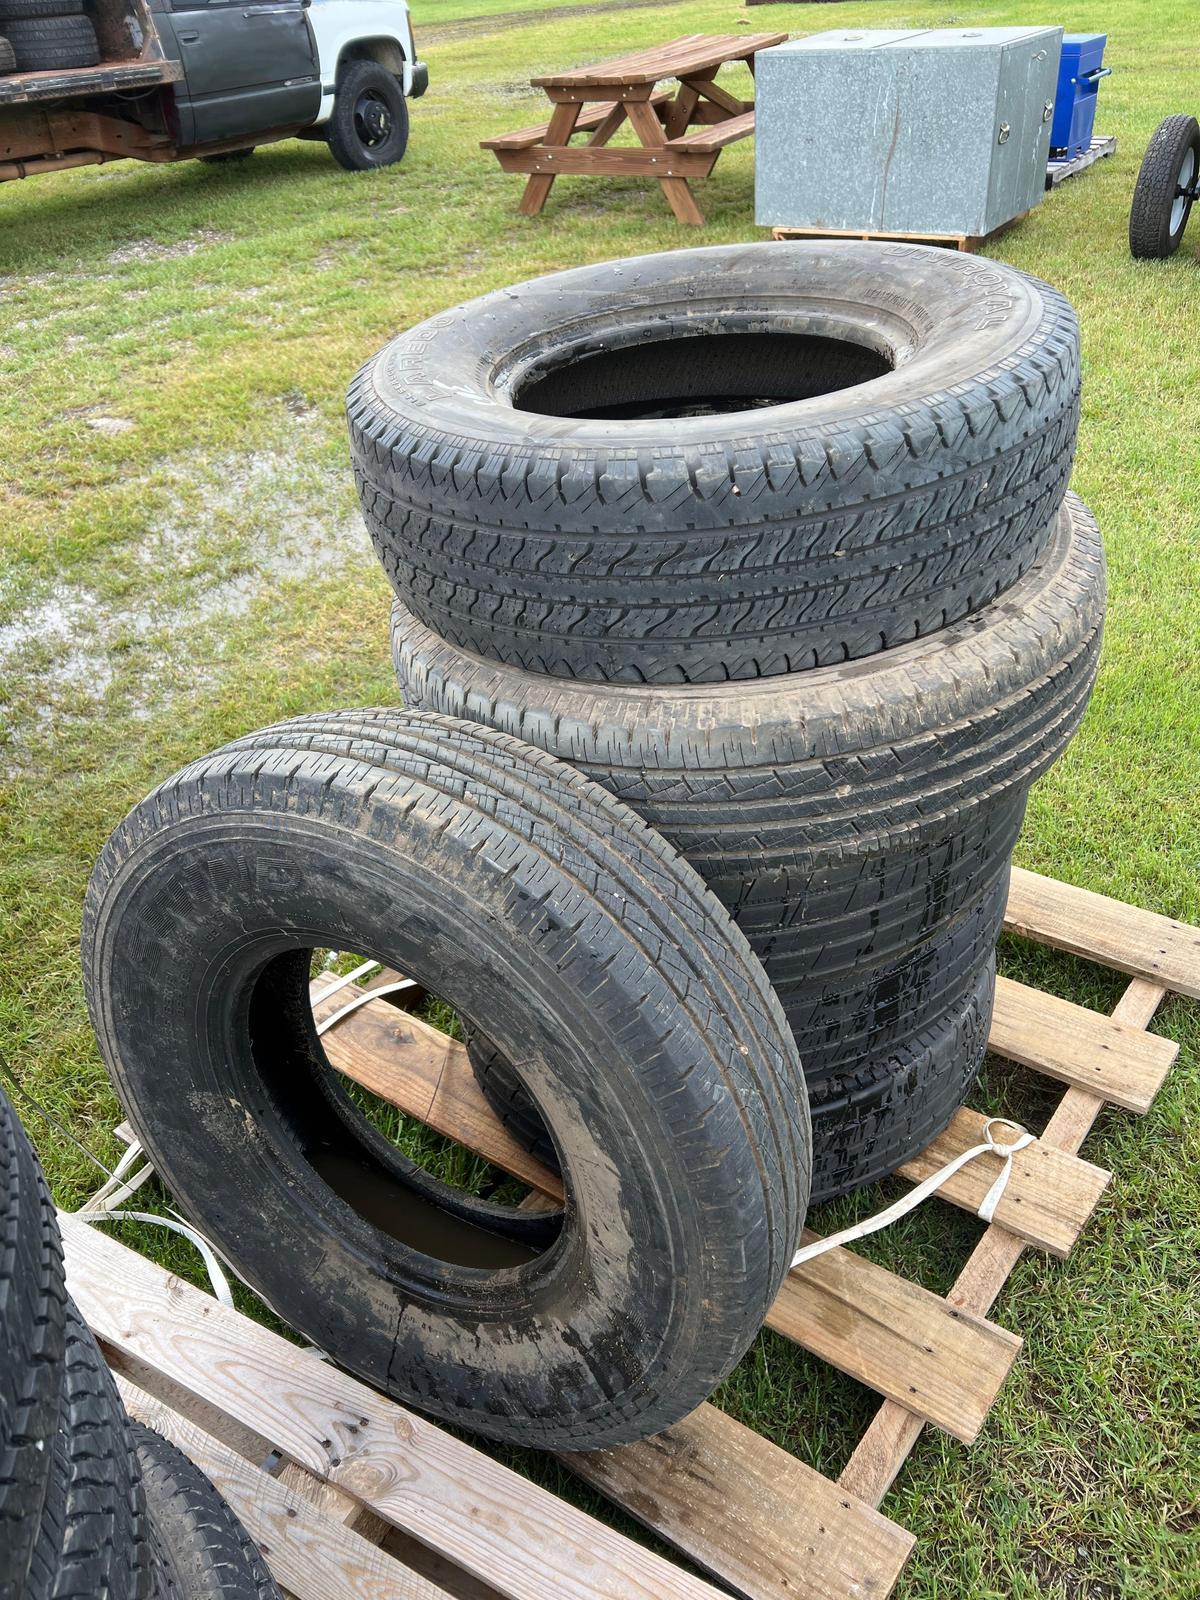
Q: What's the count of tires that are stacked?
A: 5